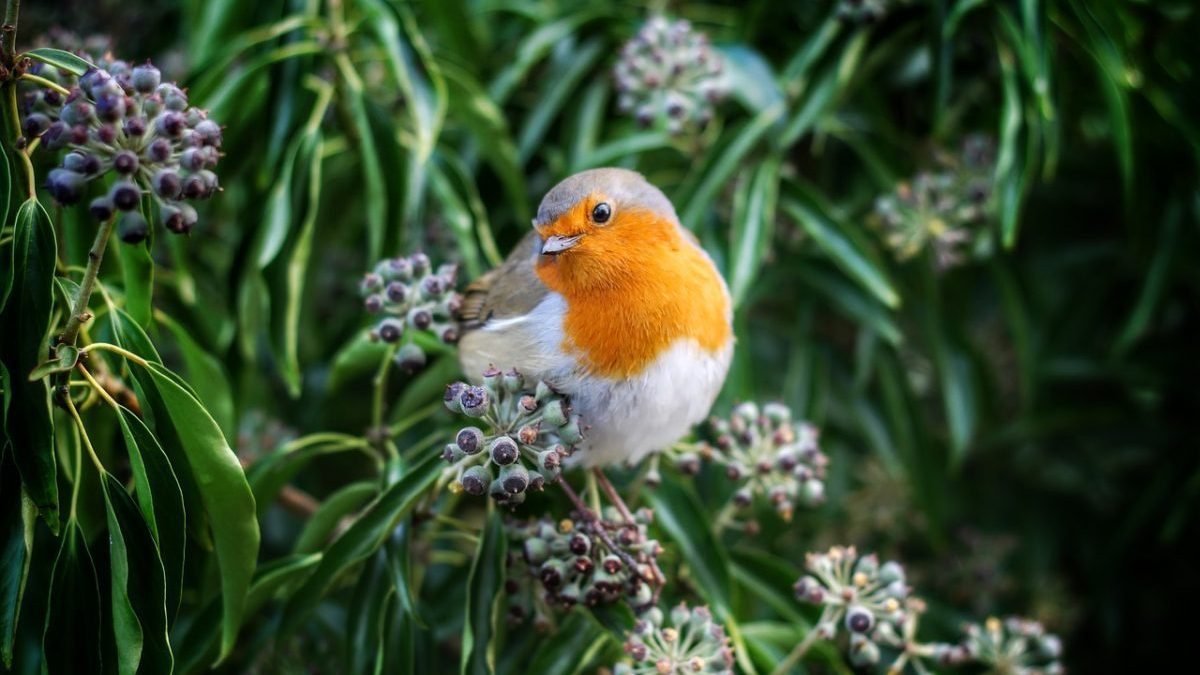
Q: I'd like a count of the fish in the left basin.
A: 0